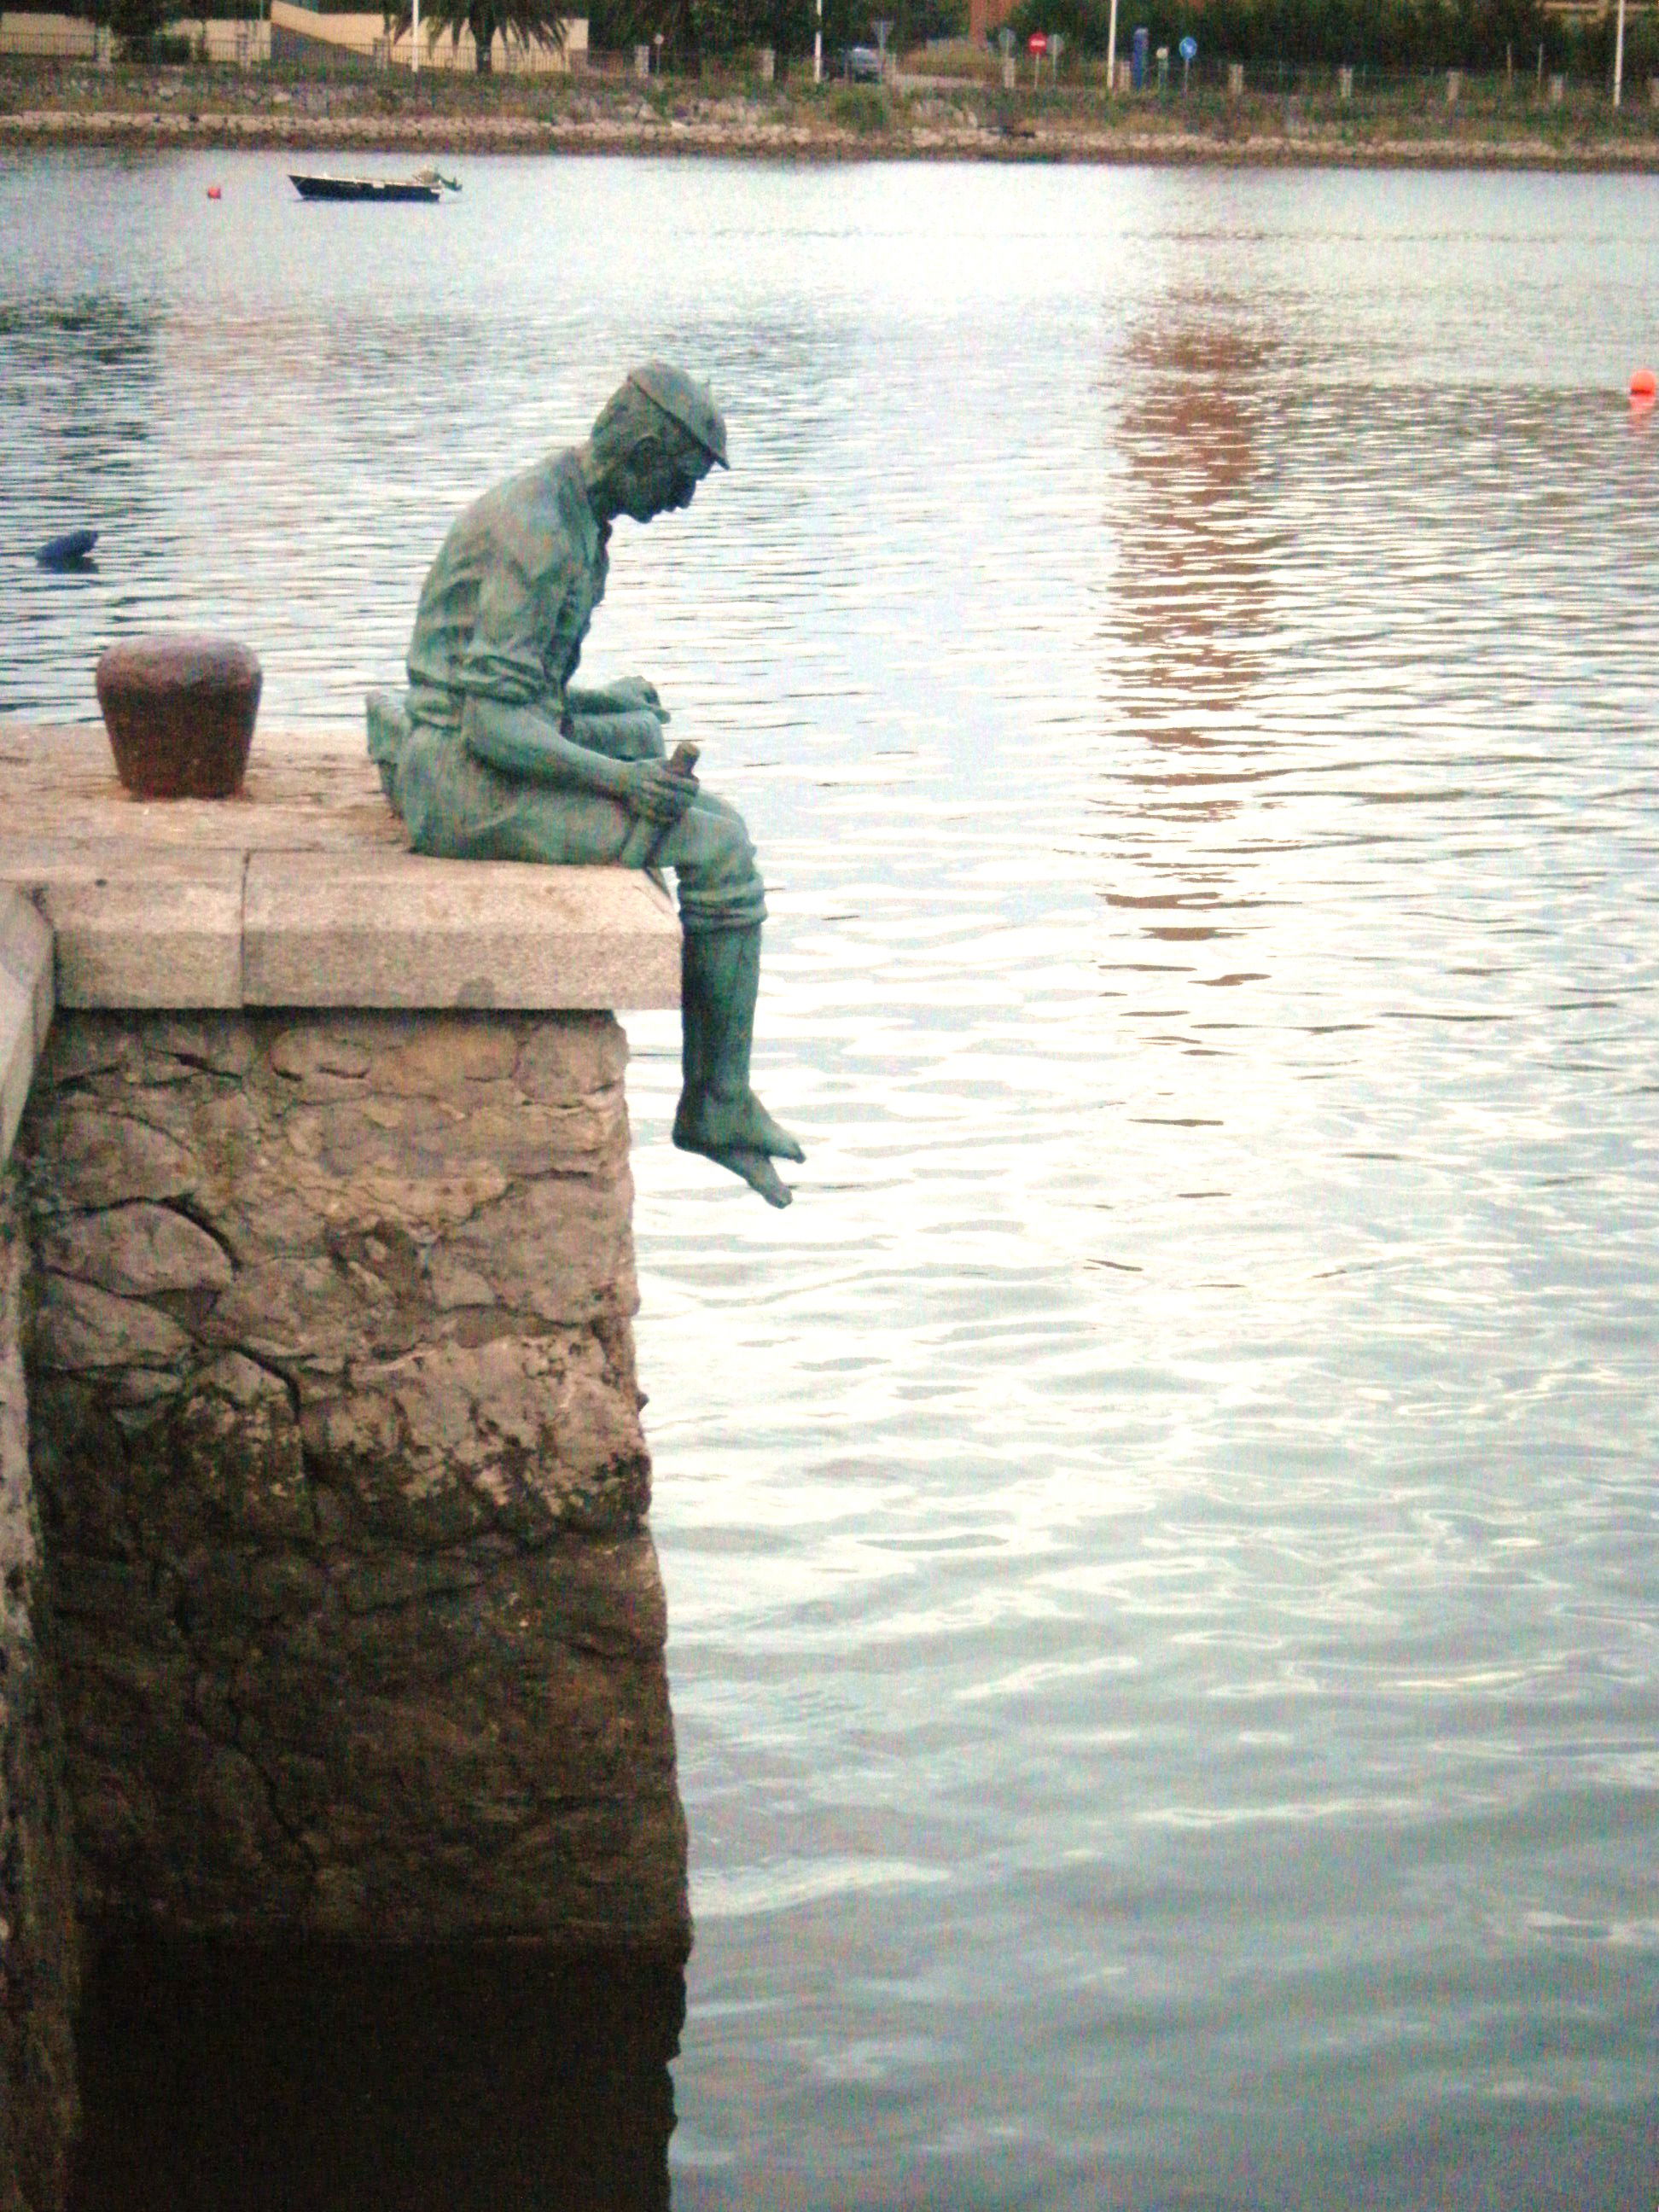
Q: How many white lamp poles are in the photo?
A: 4